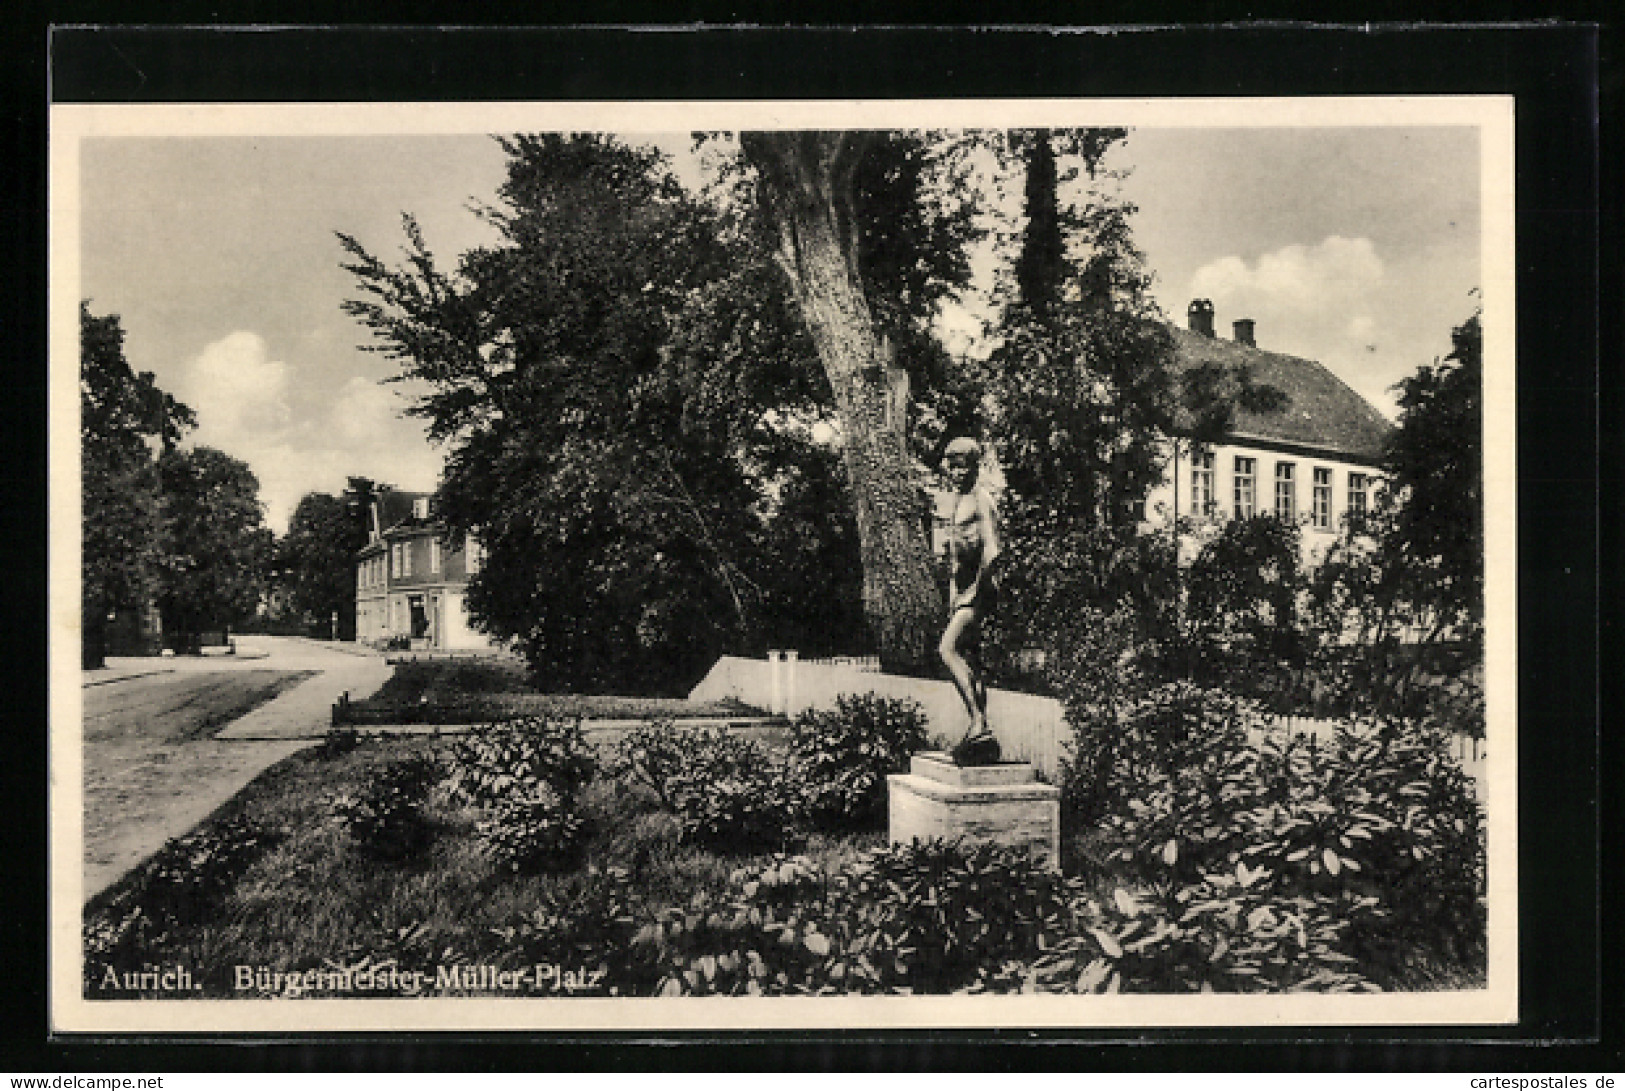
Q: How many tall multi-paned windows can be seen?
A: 5